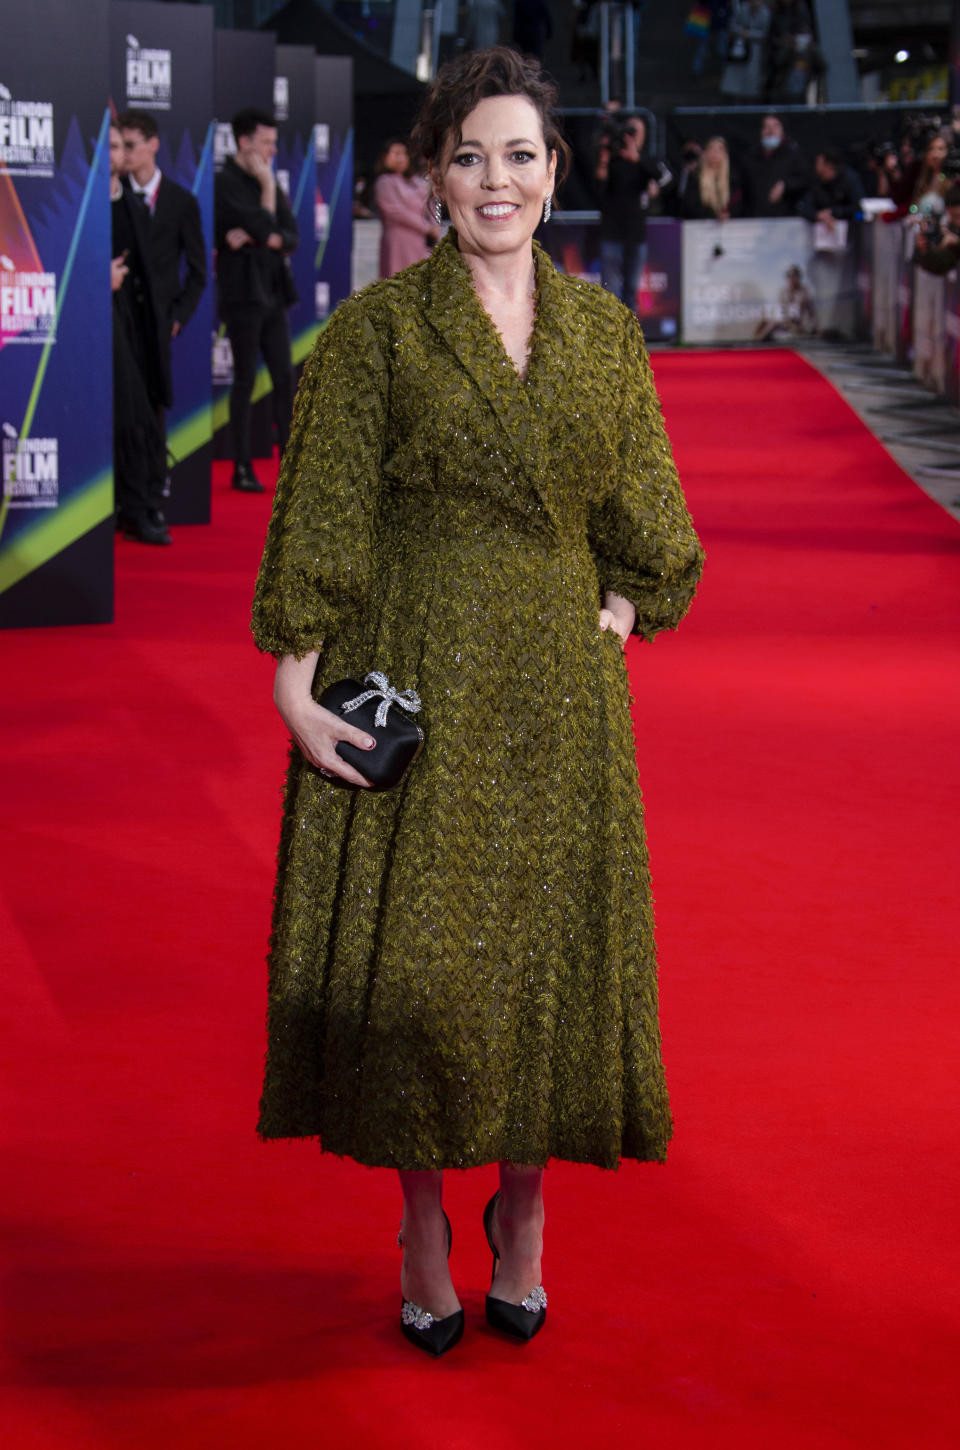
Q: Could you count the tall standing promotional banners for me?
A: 5